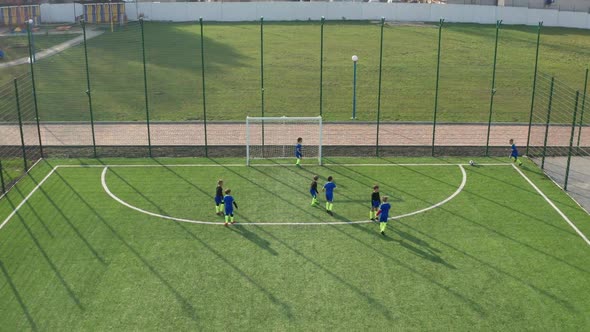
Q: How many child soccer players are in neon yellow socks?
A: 8